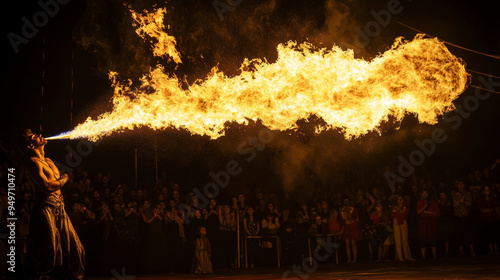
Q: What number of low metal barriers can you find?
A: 2